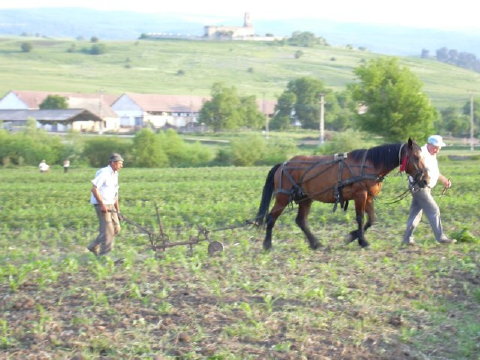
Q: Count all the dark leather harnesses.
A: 1